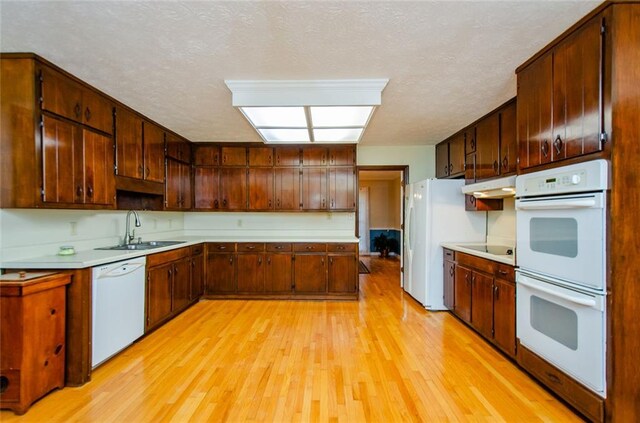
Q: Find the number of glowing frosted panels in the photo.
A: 4